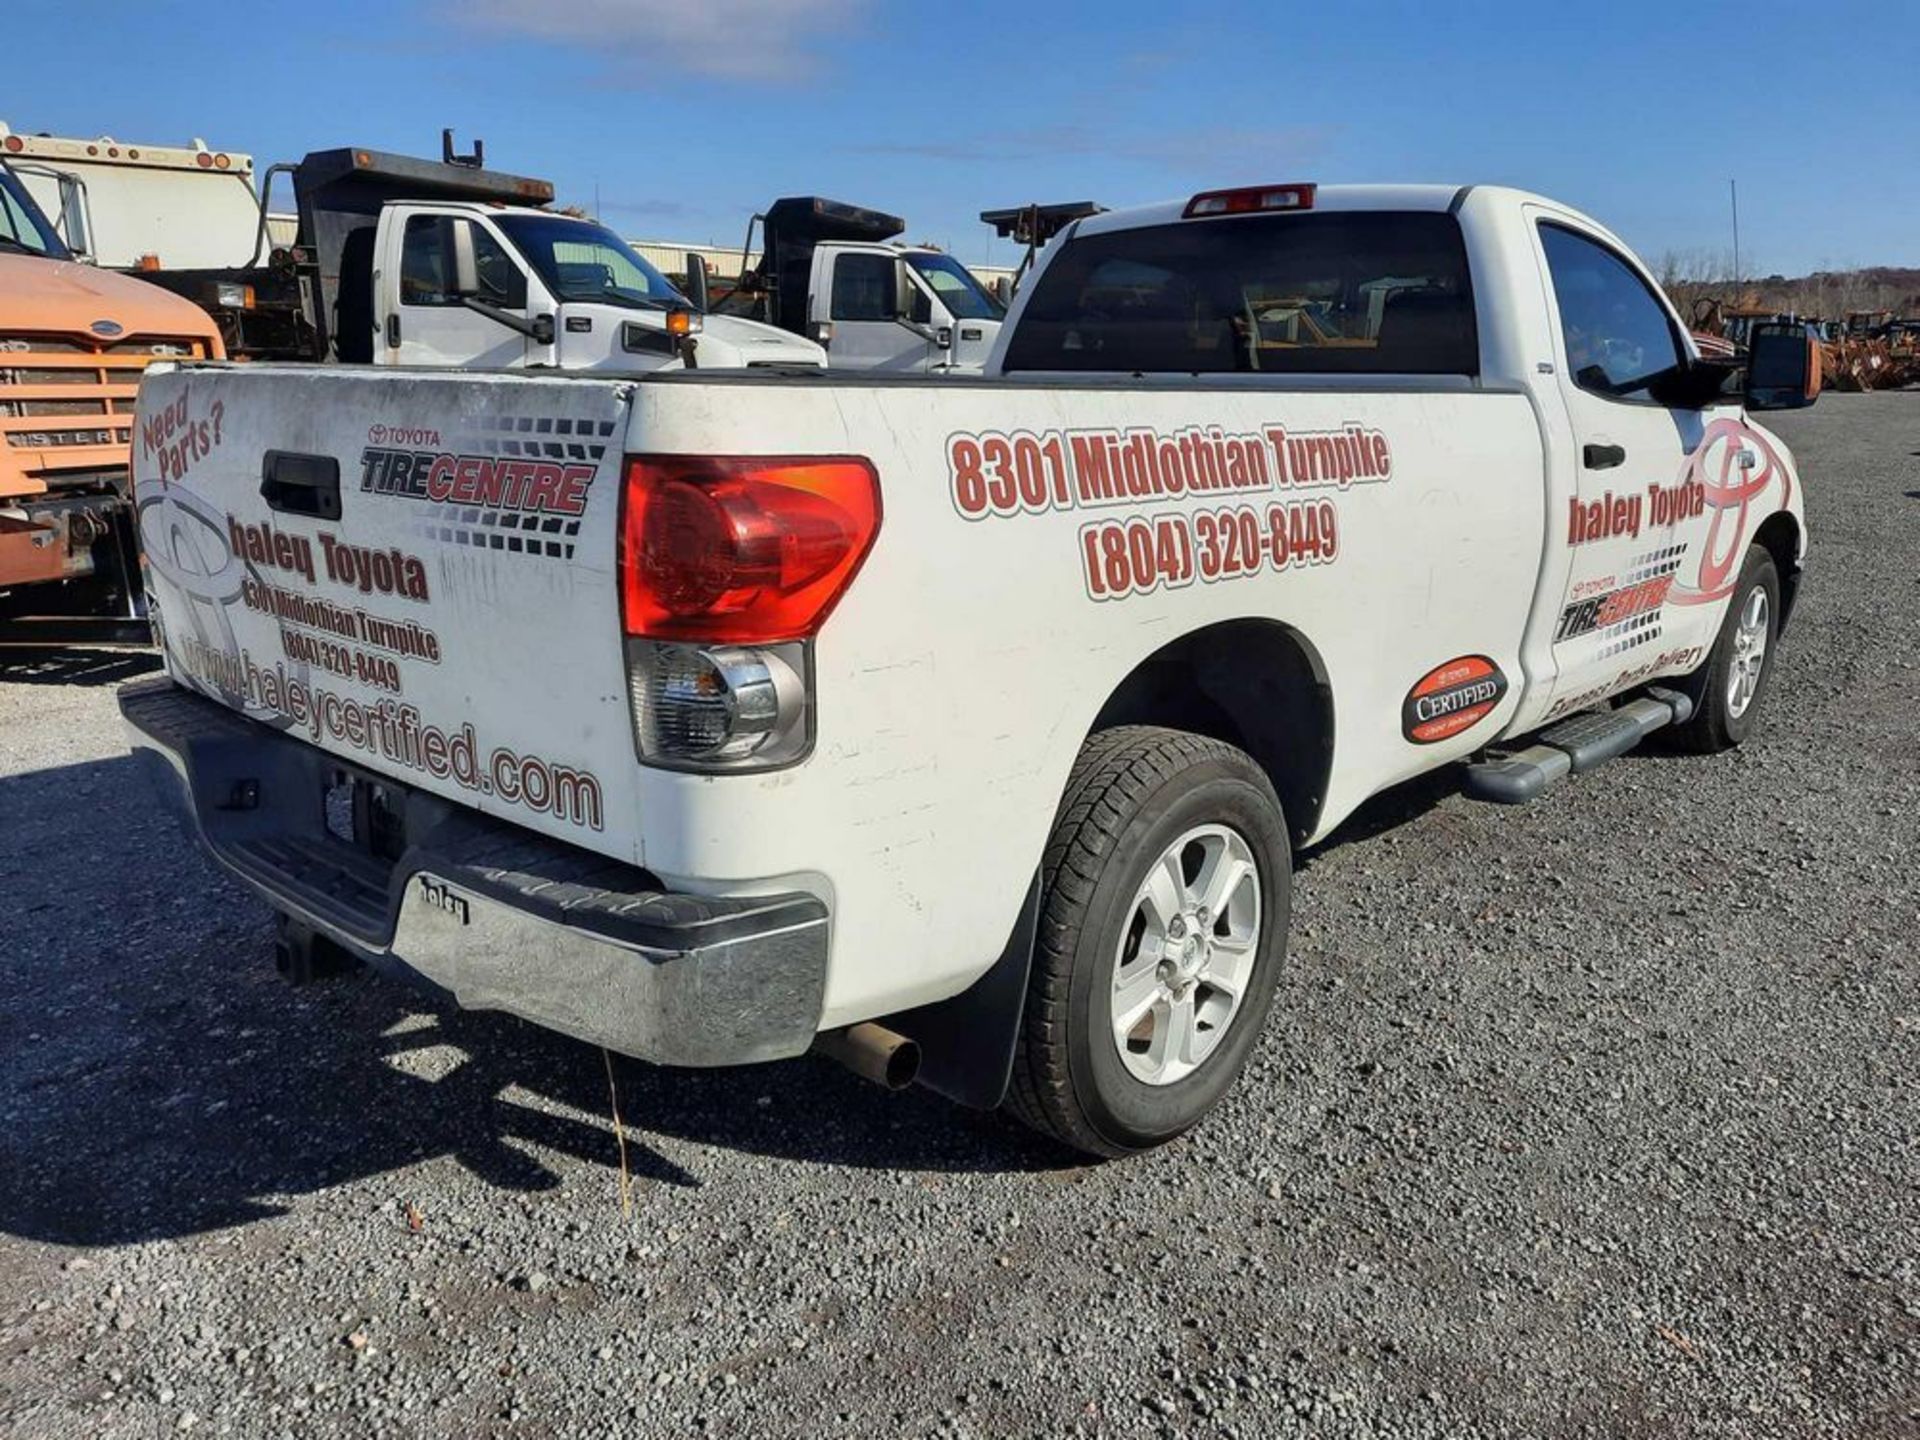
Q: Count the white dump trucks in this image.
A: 2